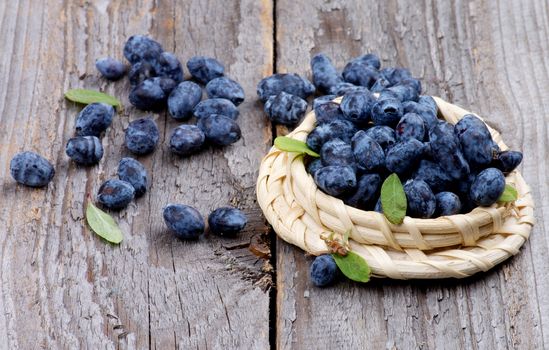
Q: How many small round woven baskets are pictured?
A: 1